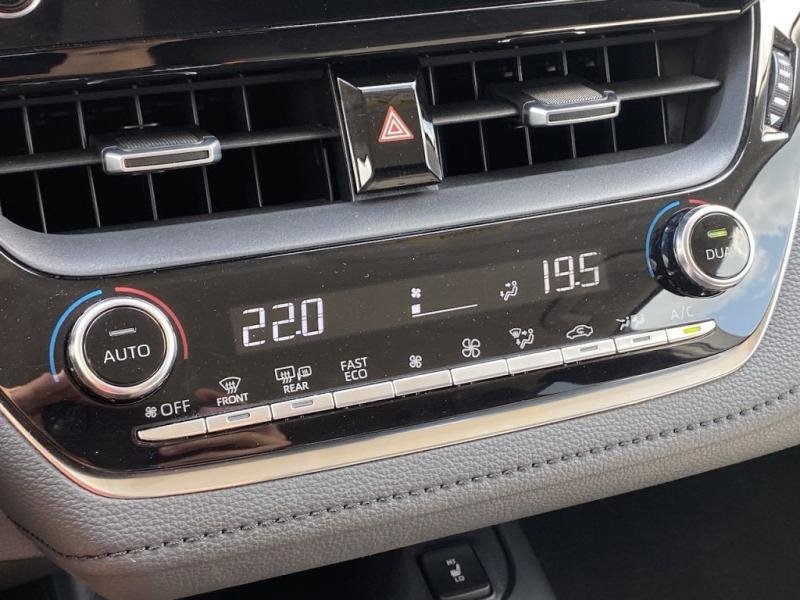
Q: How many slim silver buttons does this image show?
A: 10